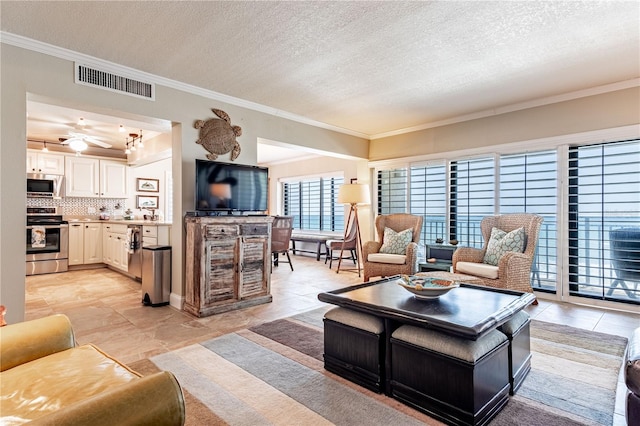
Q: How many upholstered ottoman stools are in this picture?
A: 3